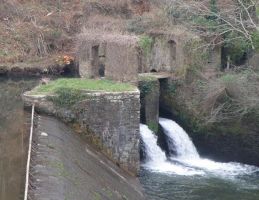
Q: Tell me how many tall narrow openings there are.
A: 2